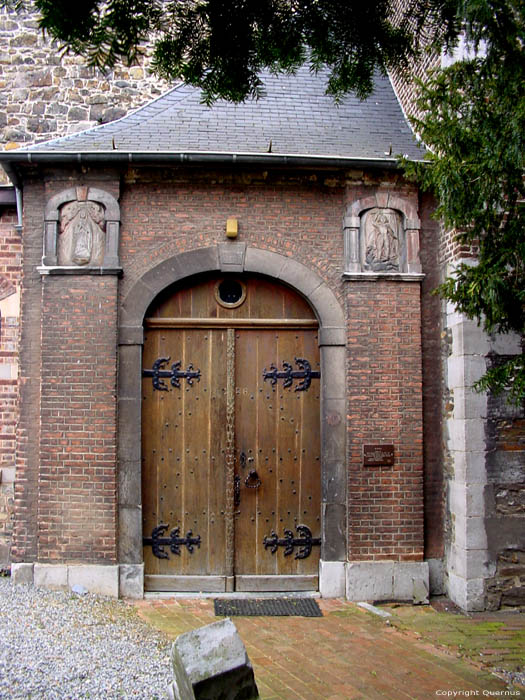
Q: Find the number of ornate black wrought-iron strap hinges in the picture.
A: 4